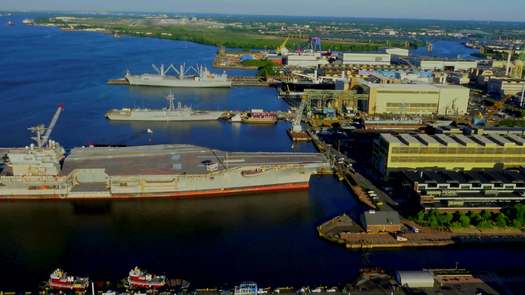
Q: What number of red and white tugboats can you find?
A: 2